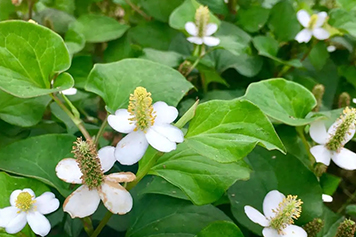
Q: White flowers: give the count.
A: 7